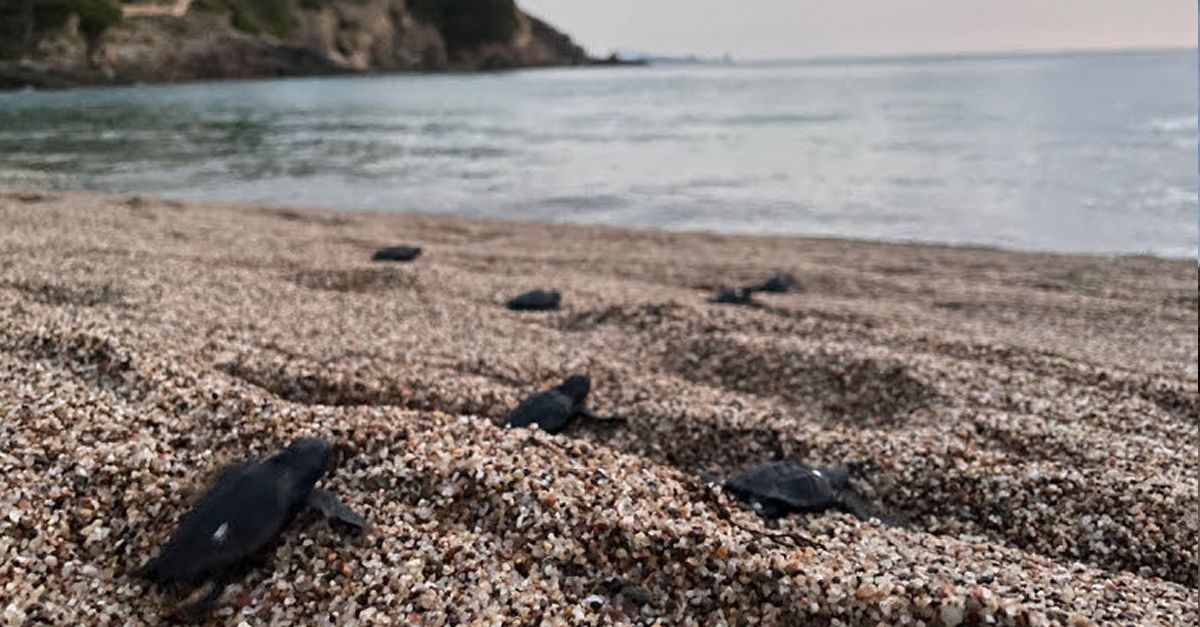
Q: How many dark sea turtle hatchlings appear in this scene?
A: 7